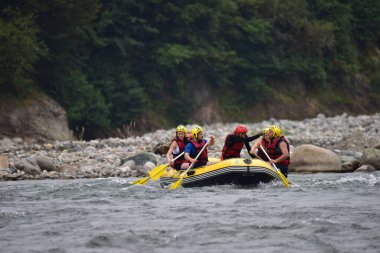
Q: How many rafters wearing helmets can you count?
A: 5